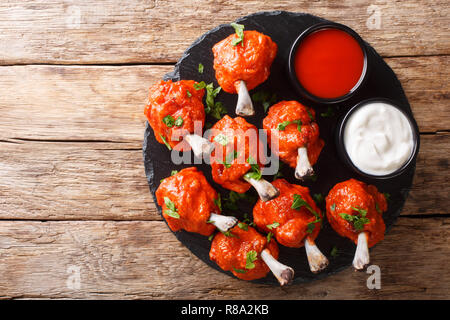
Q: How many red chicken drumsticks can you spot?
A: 8